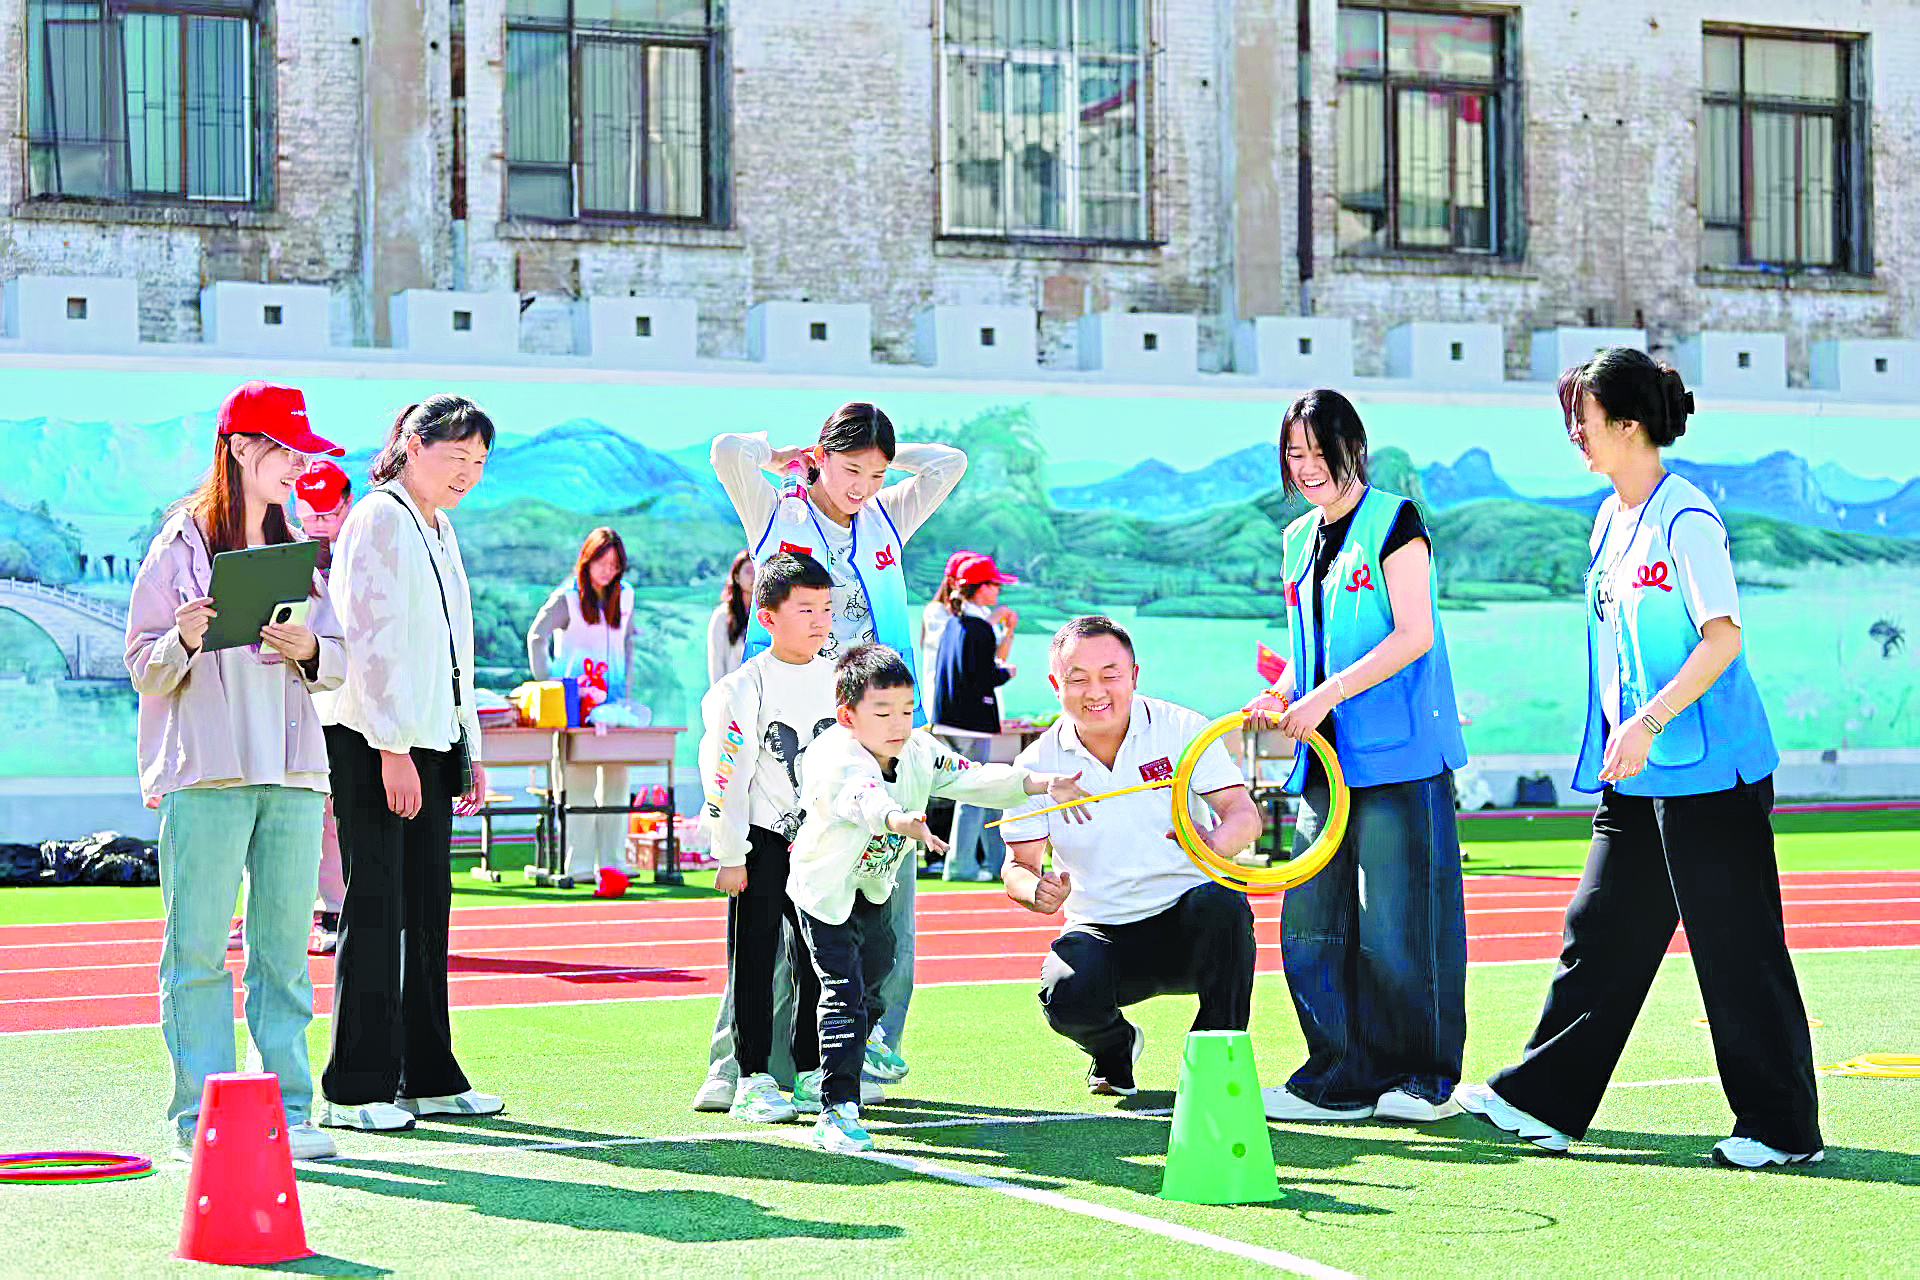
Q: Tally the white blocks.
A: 12